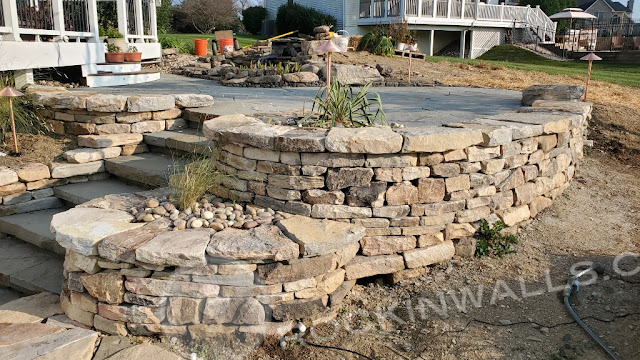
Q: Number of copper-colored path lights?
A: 4